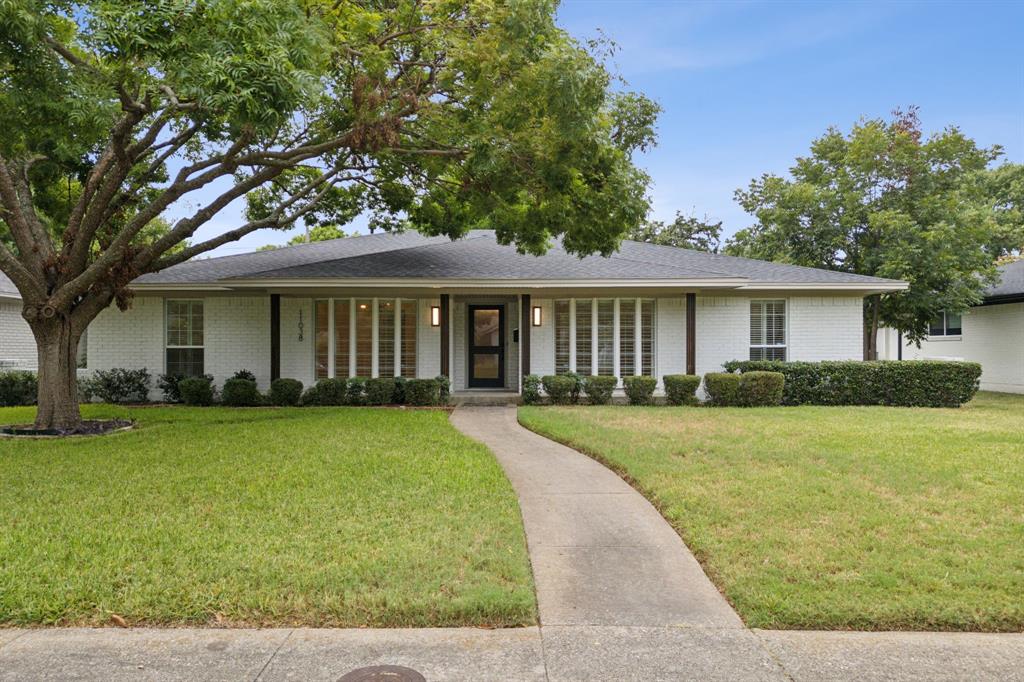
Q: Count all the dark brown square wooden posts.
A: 4